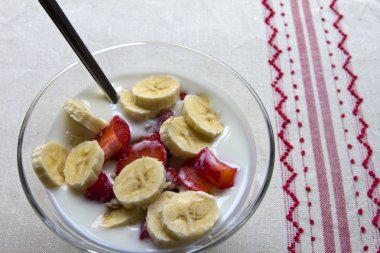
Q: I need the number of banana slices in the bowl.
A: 11